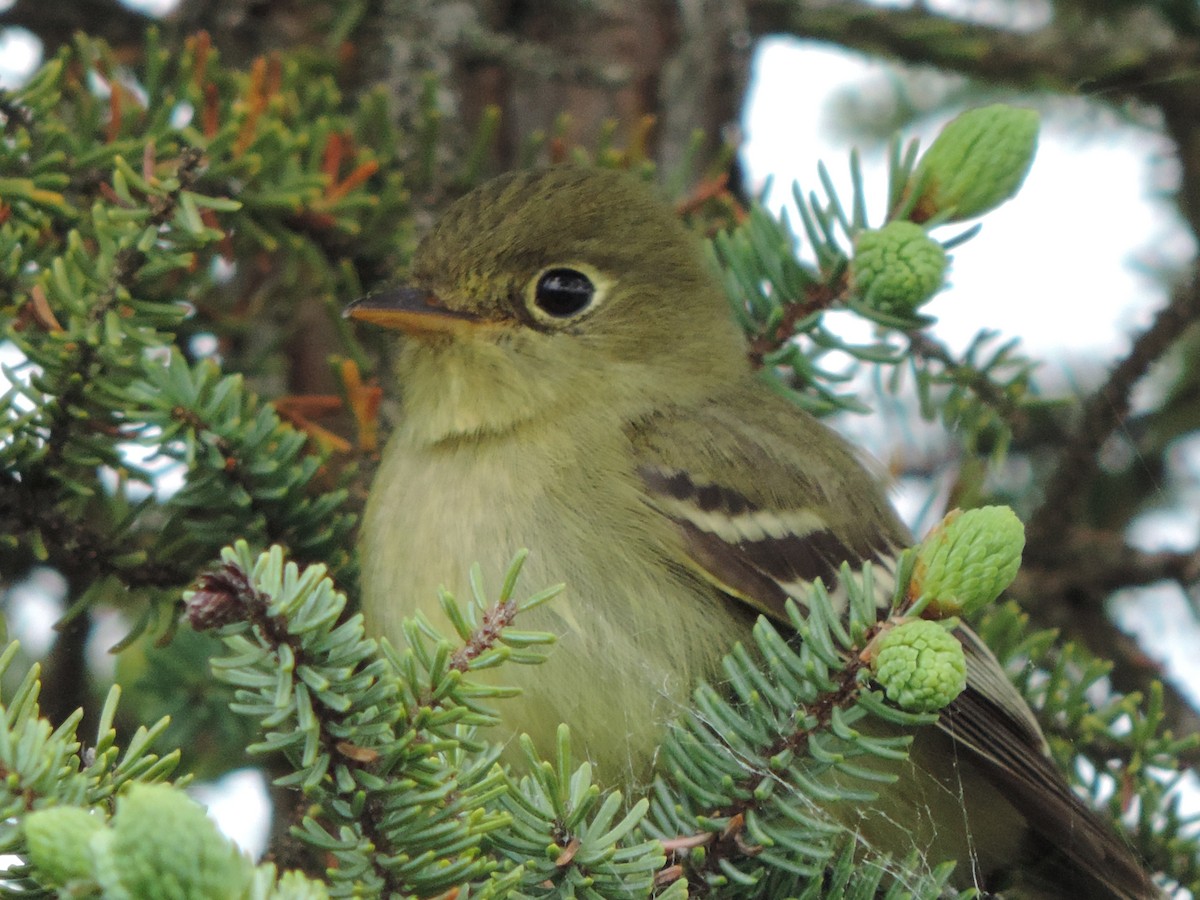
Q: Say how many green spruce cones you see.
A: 6